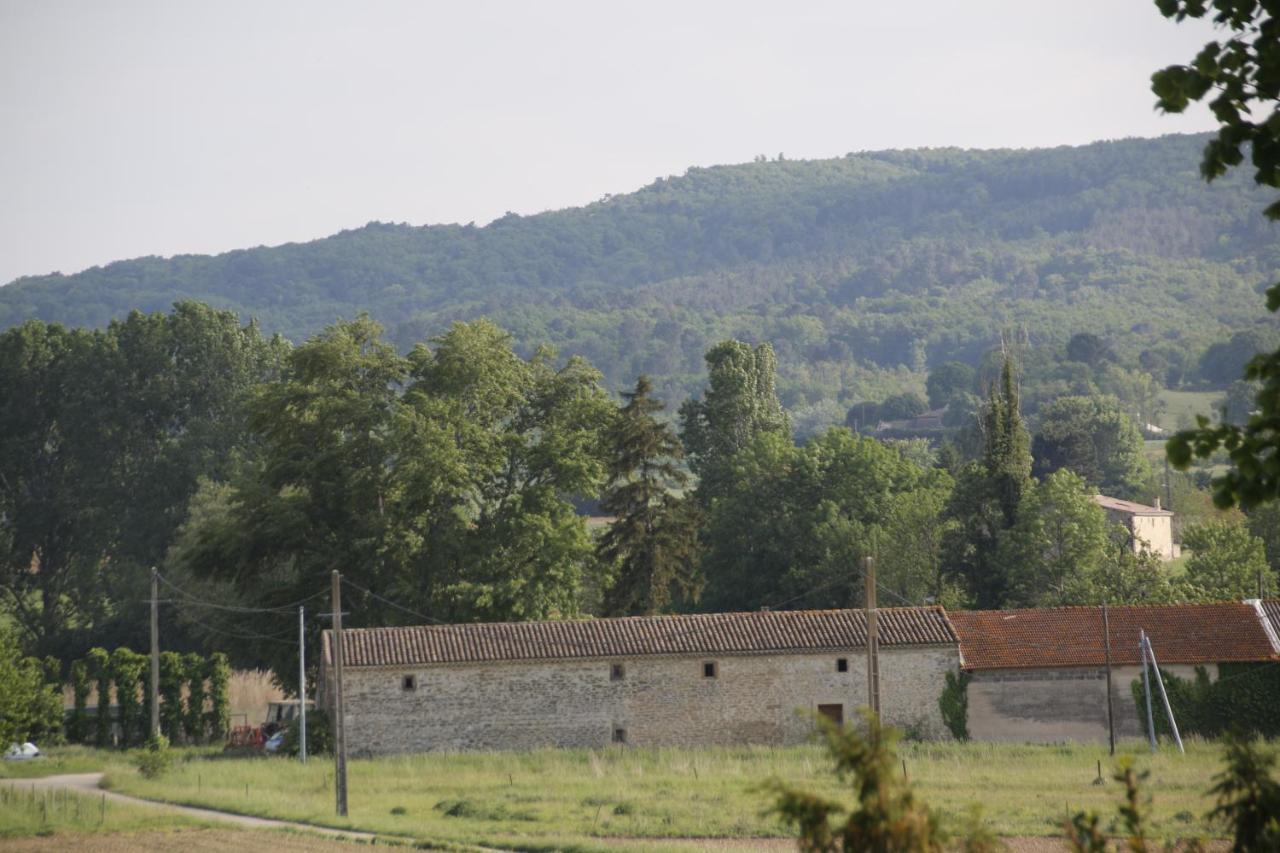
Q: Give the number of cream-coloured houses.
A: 1